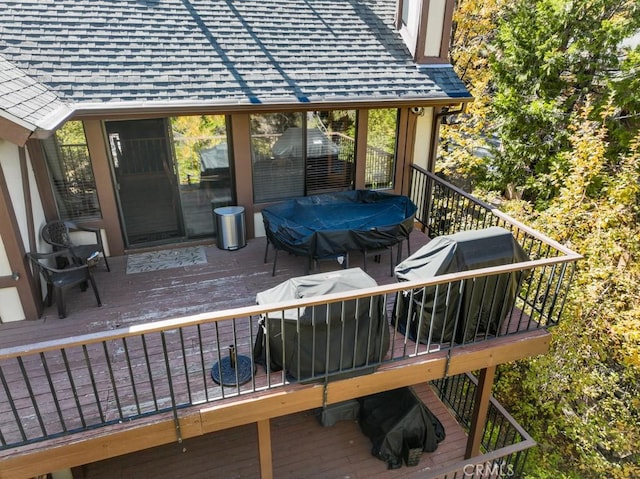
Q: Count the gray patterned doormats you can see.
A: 1